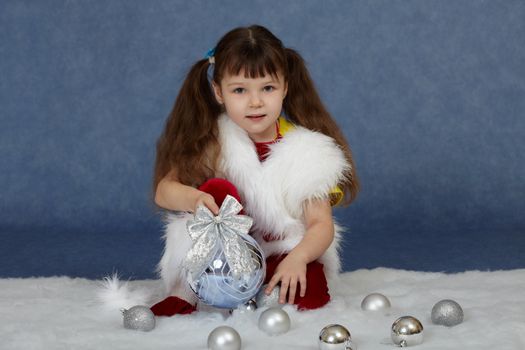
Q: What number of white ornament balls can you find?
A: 3